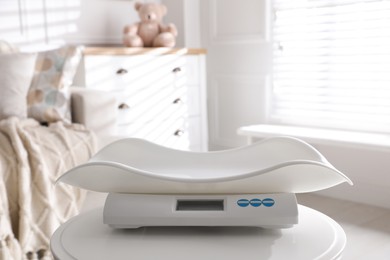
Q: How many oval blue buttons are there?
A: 3